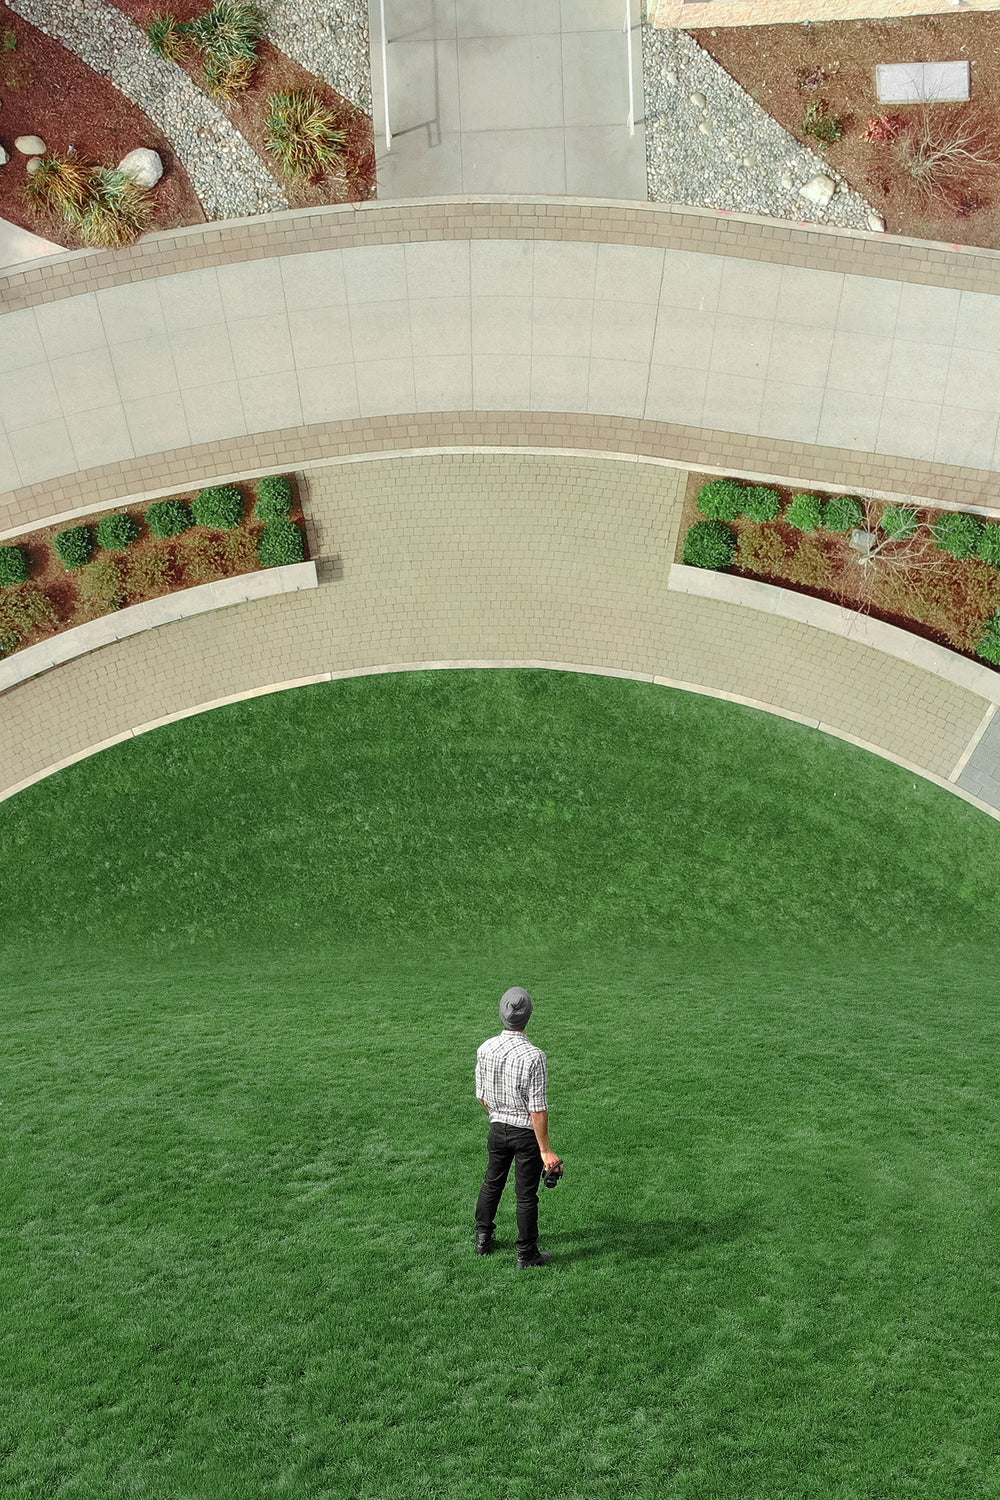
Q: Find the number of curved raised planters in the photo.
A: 2